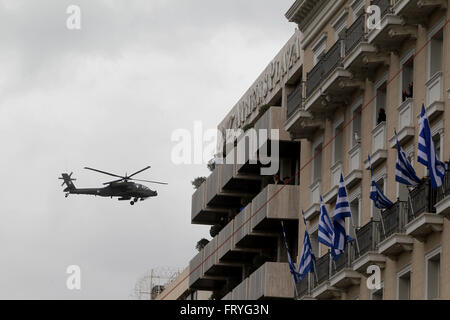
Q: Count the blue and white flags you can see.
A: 7